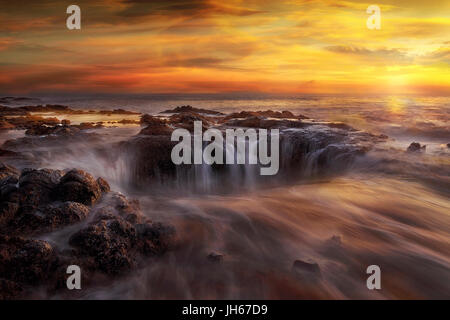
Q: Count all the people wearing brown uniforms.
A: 0